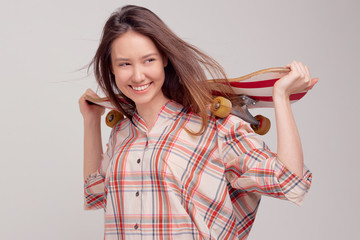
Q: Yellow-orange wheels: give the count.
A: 3